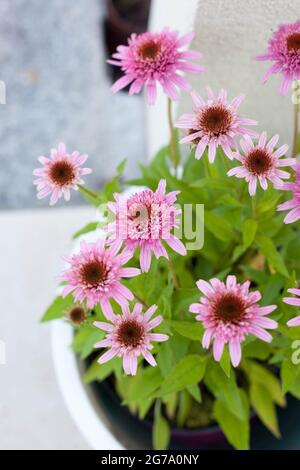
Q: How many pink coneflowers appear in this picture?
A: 11